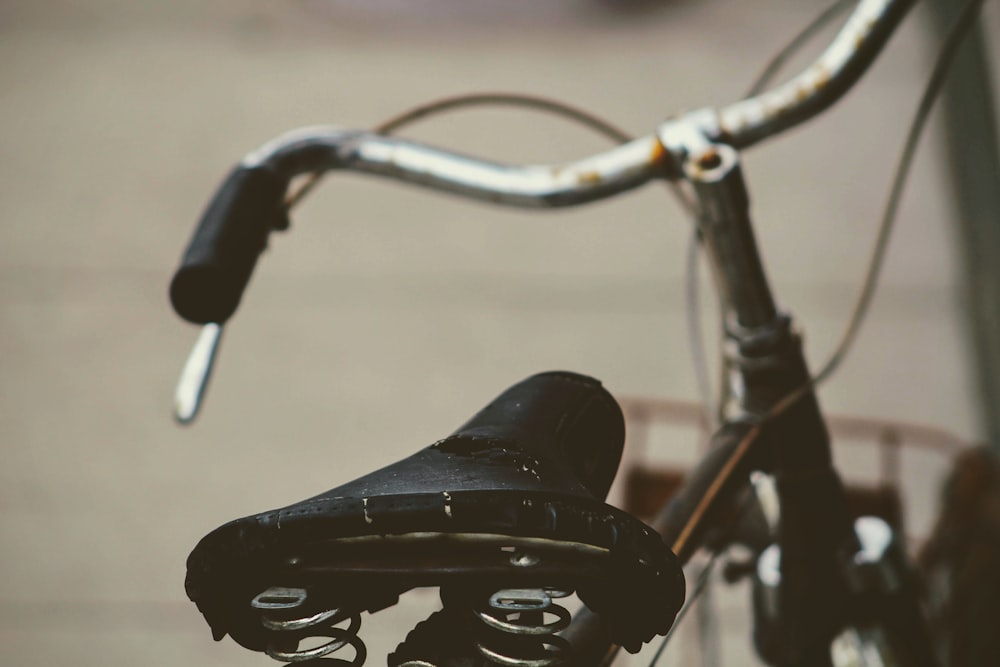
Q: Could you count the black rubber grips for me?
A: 1